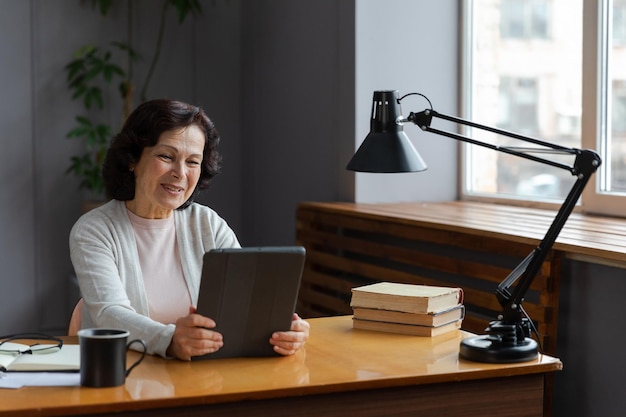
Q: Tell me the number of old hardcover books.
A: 3